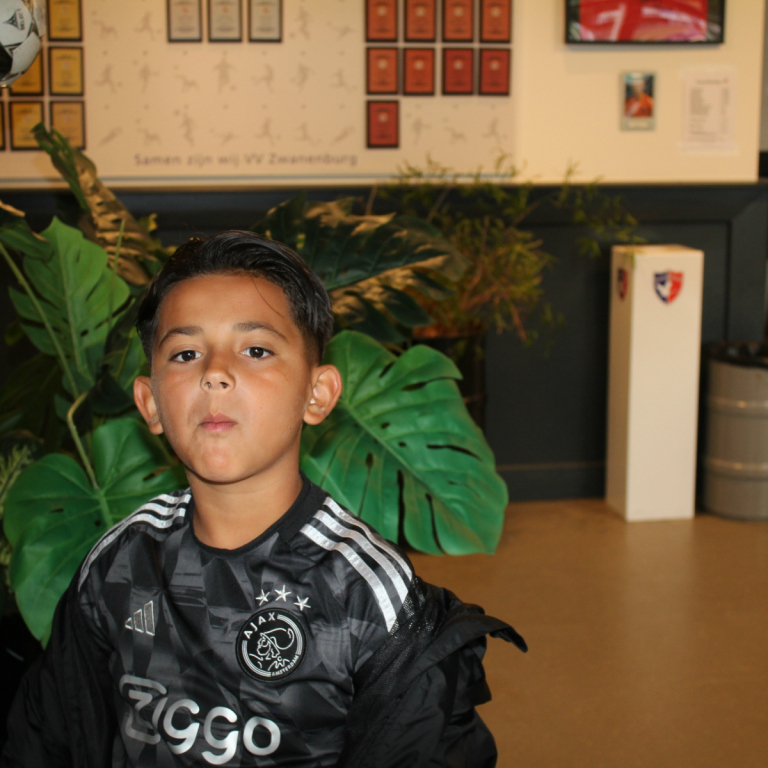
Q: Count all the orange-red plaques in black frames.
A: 9